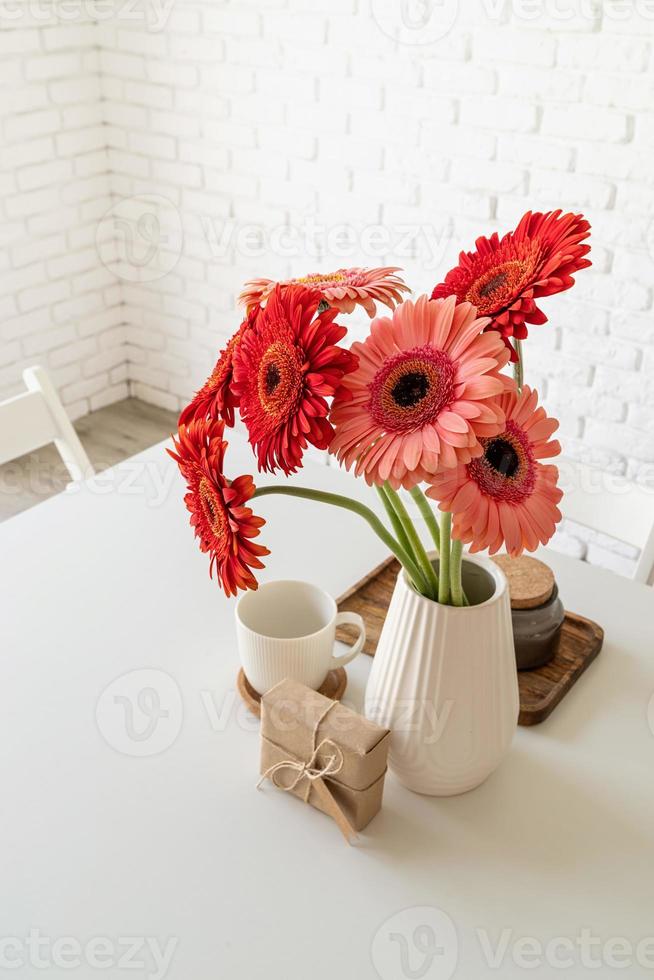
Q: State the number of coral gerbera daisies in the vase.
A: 3